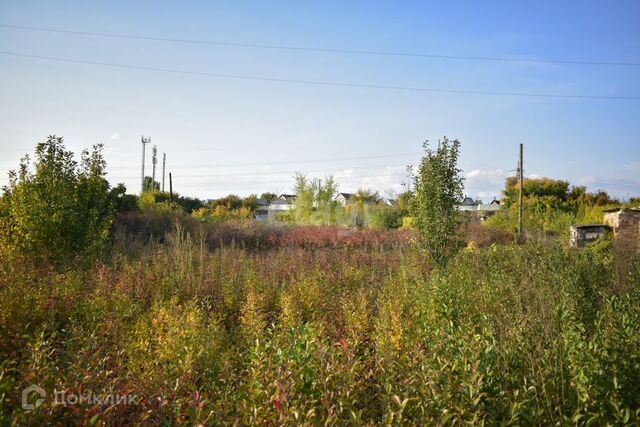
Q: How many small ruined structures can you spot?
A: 2